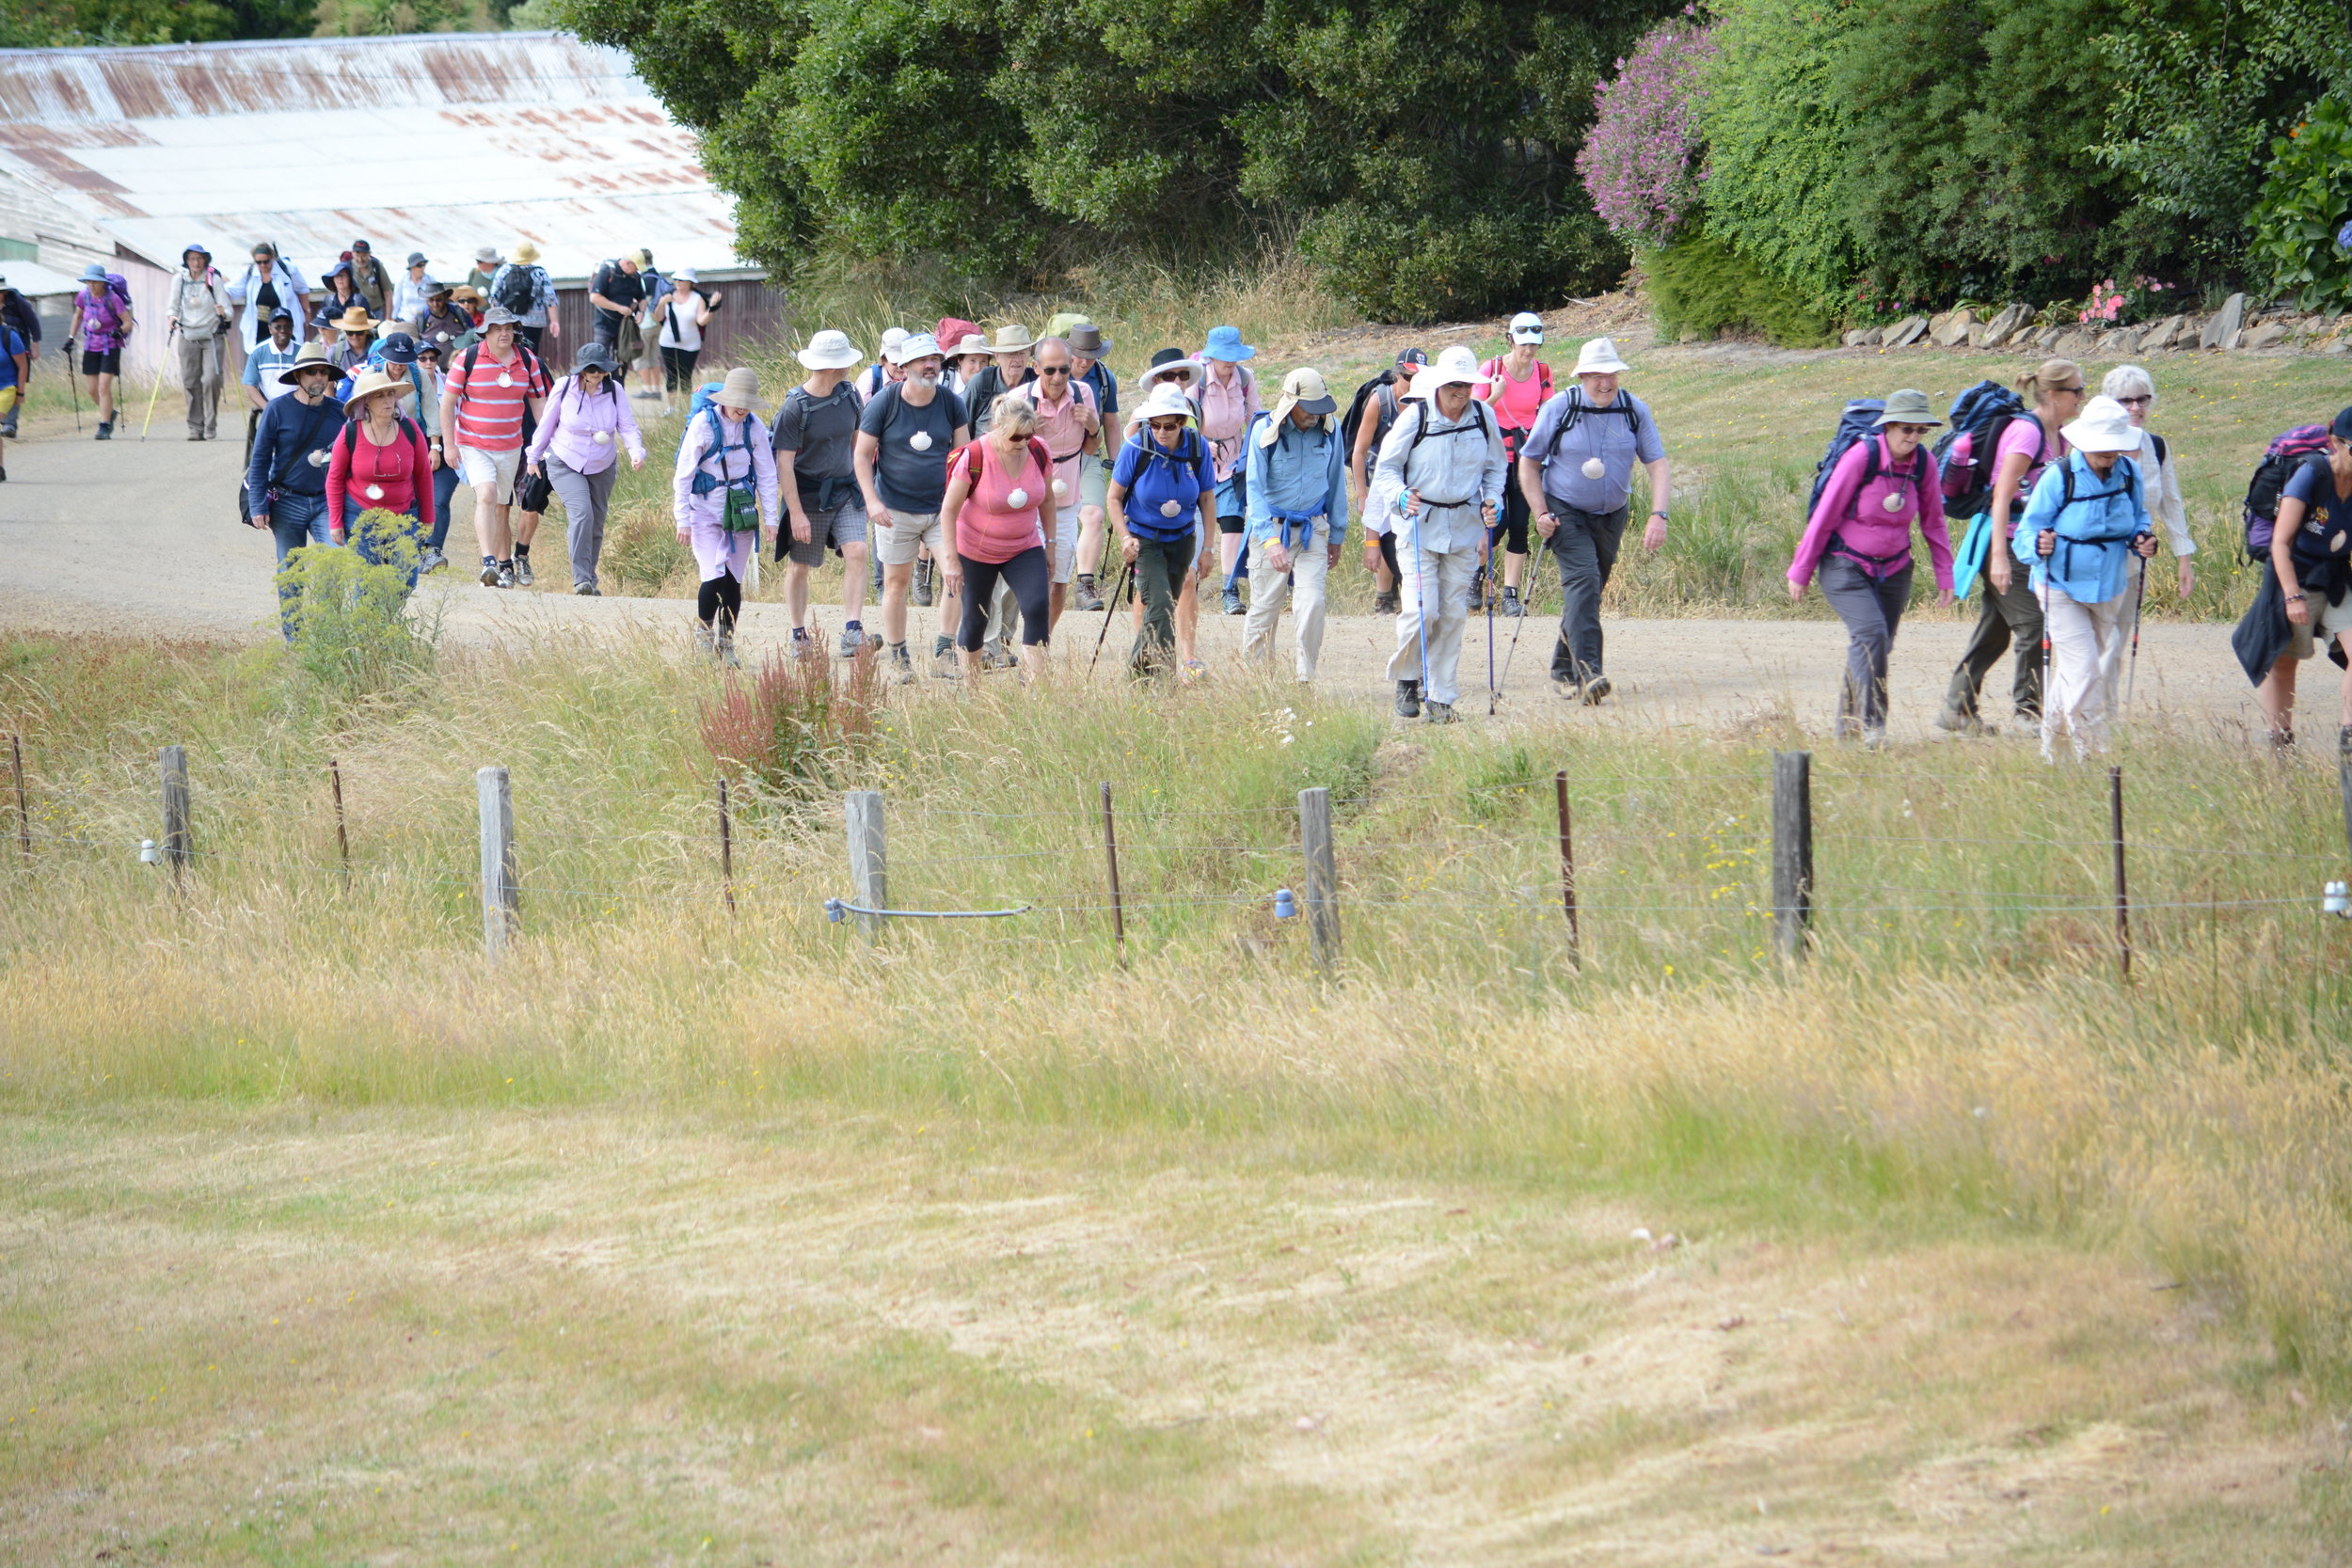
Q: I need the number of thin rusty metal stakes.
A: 6